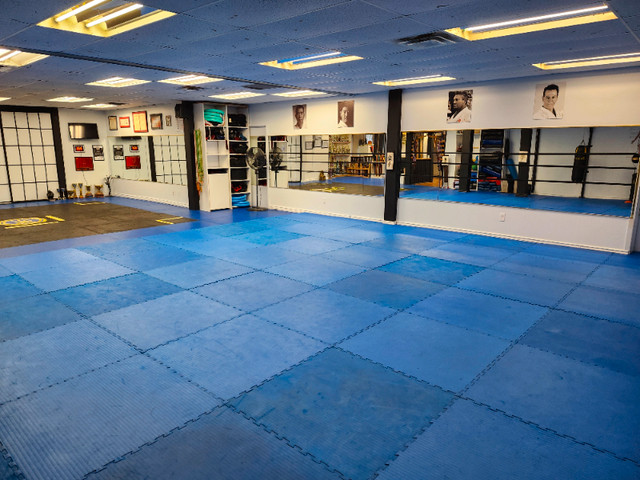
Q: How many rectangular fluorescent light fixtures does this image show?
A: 13